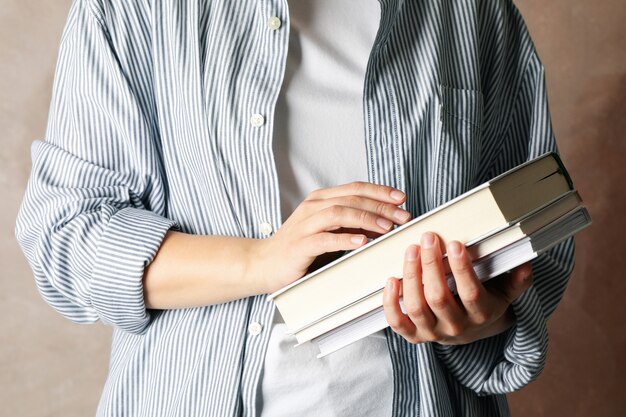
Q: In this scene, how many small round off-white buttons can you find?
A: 4